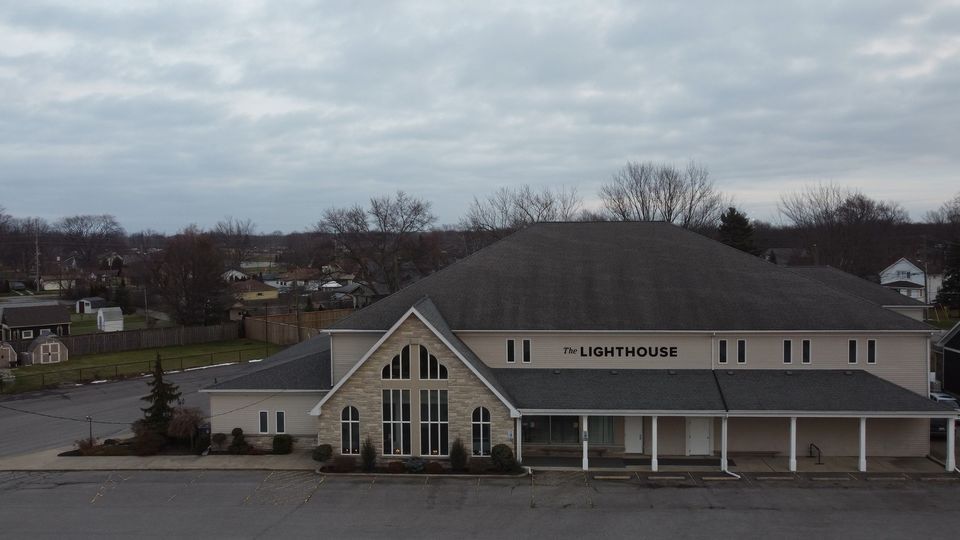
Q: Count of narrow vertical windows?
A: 10